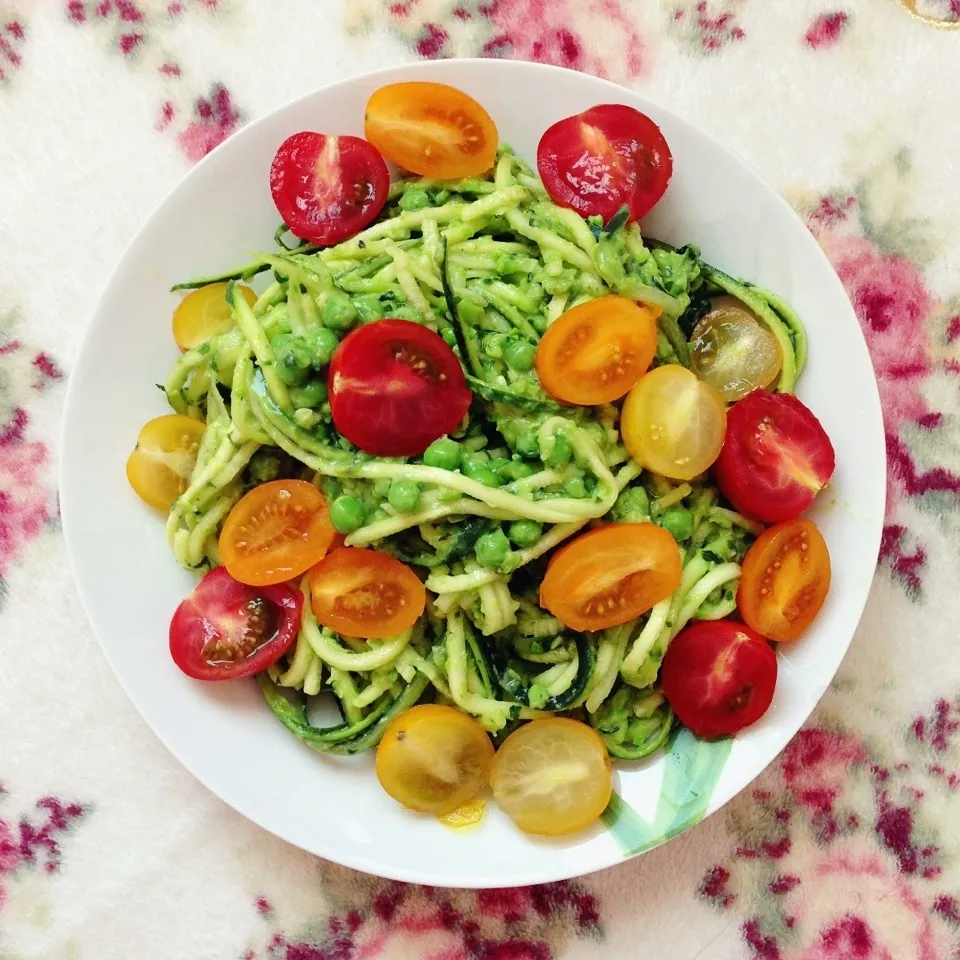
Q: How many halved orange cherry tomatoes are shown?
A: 6